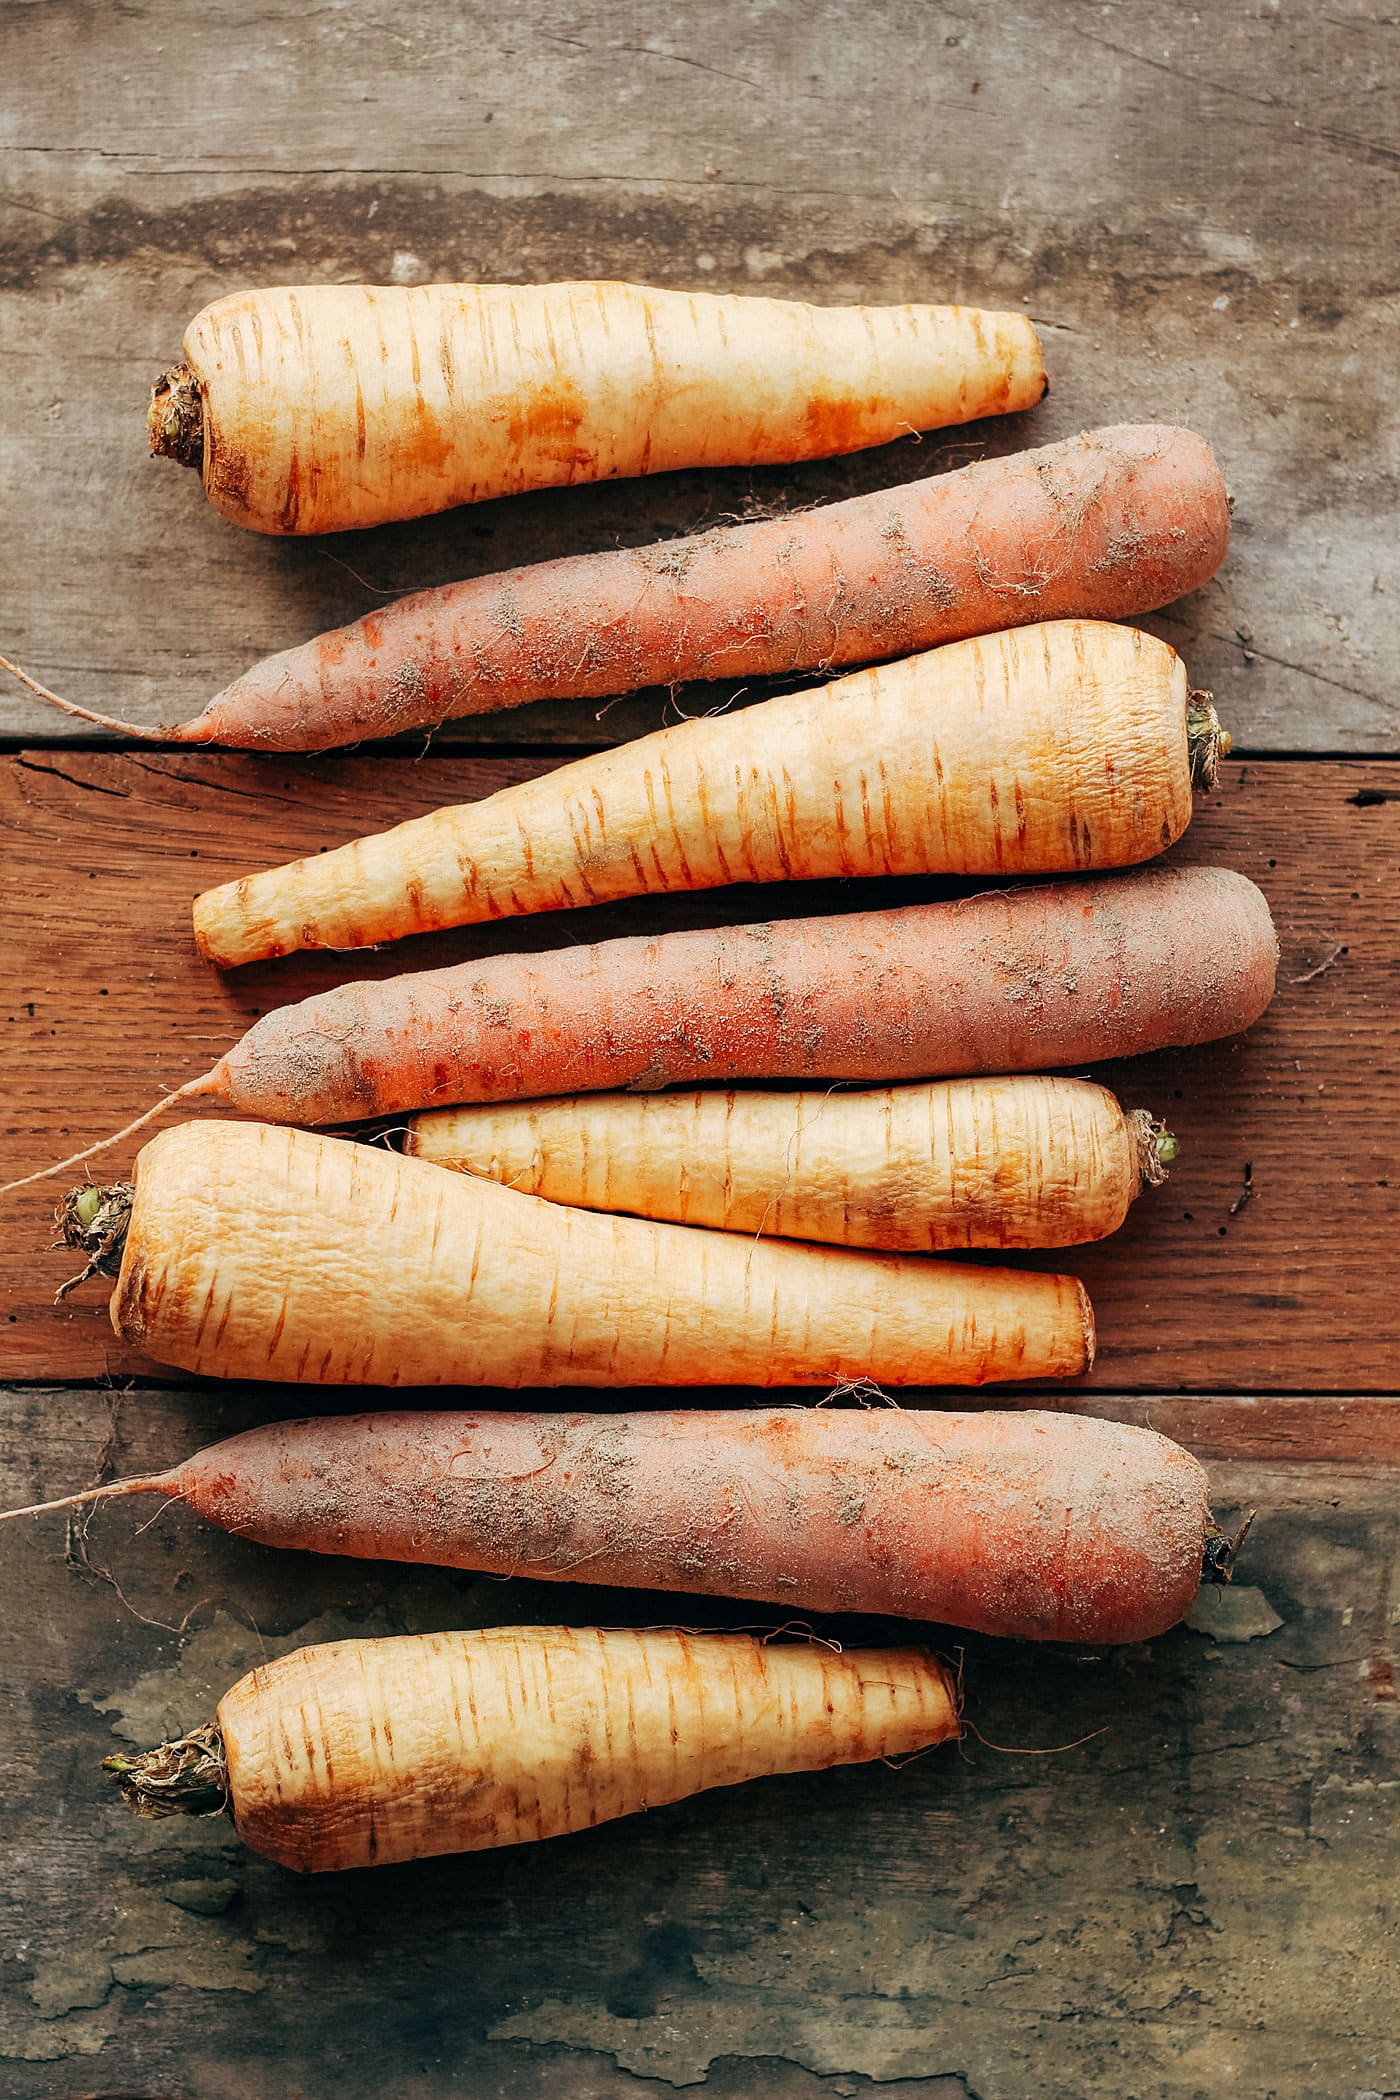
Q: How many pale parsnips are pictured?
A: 5